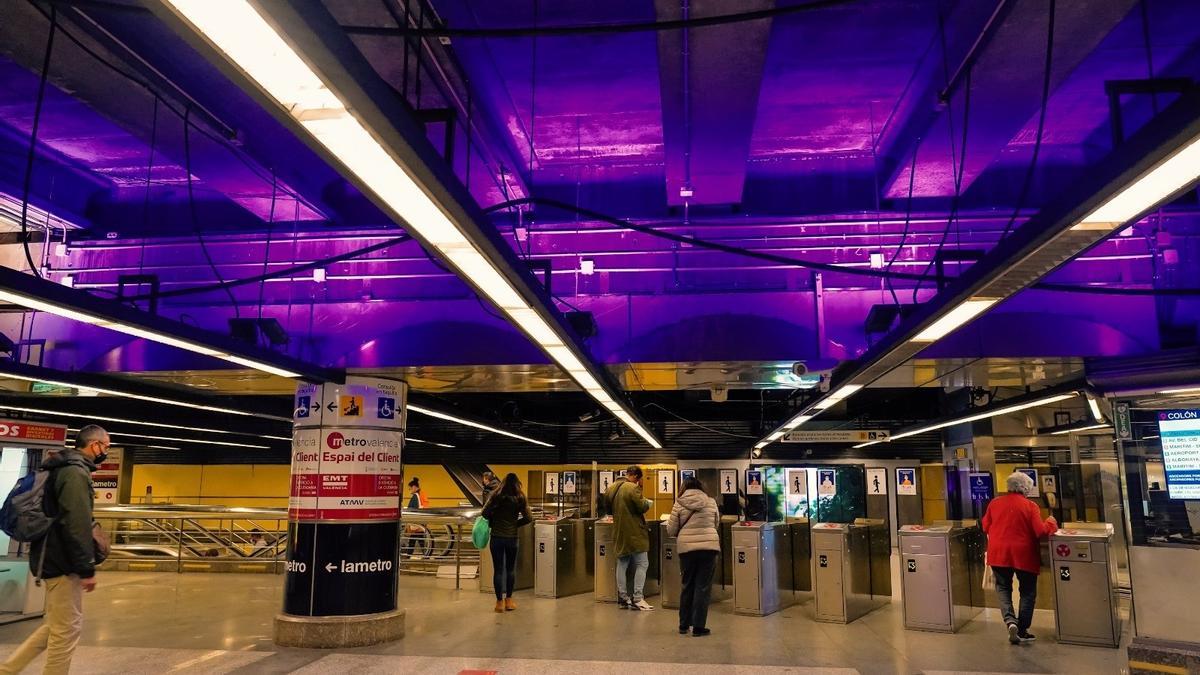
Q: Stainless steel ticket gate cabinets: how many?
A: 8